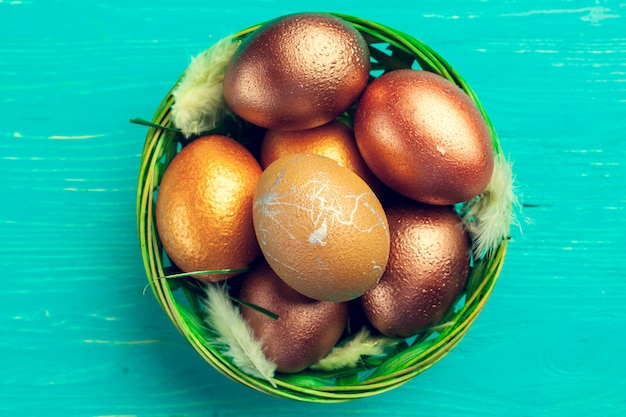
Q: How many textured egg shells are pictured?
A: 7